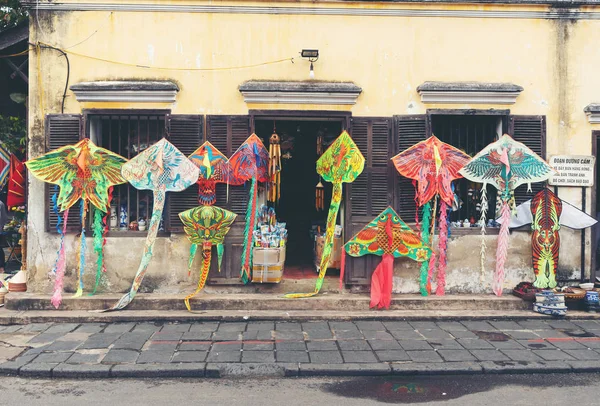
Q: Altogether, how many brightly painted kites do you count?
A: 10